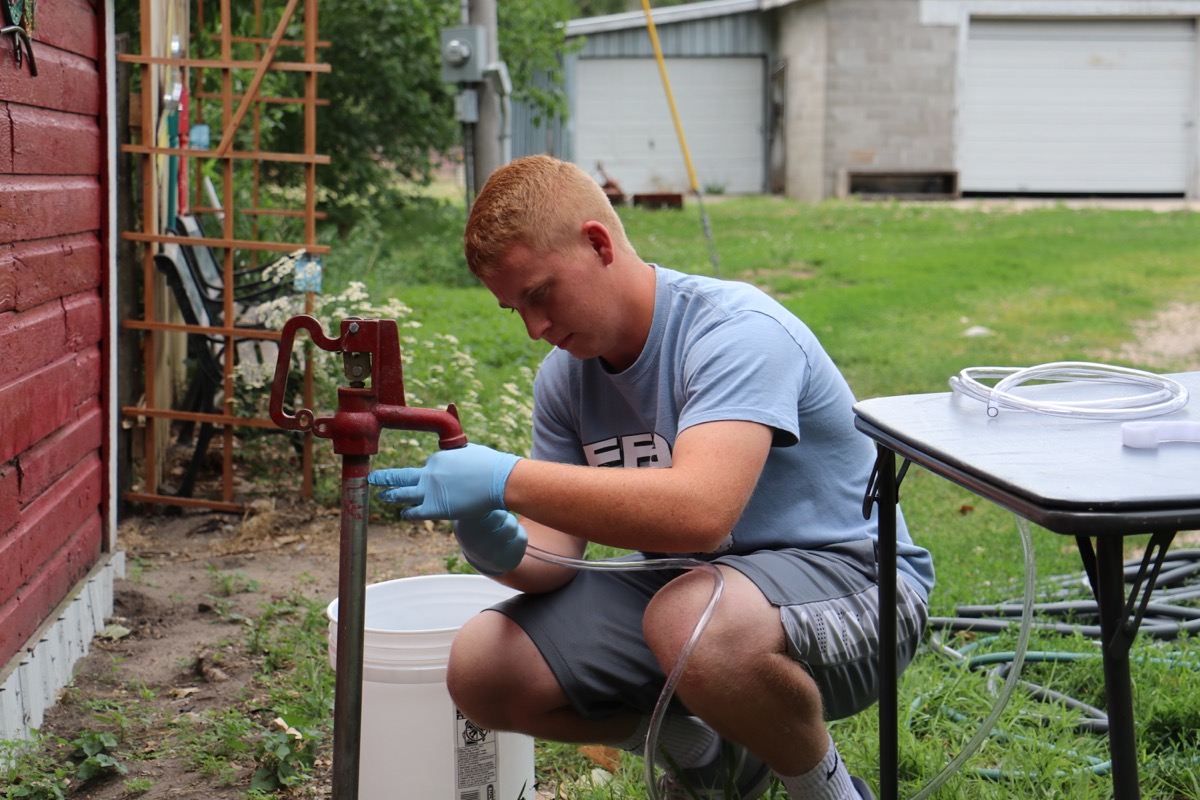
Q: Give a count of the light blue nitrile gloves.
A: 2